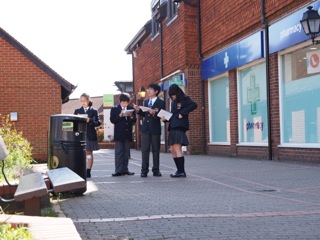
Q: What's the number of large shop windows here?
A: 3